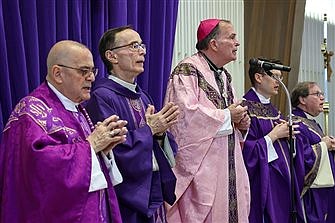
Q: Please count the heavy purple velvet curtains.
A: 1